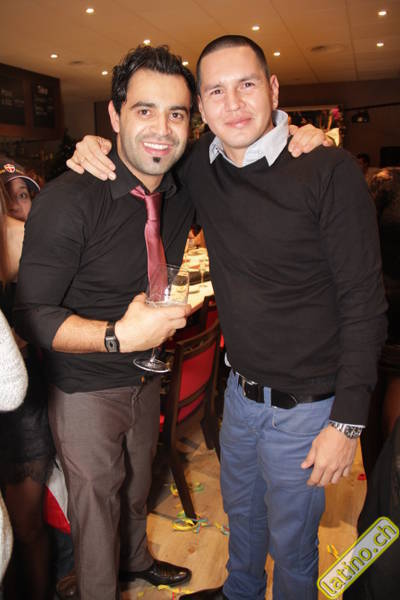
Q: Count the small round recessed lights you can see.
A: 9